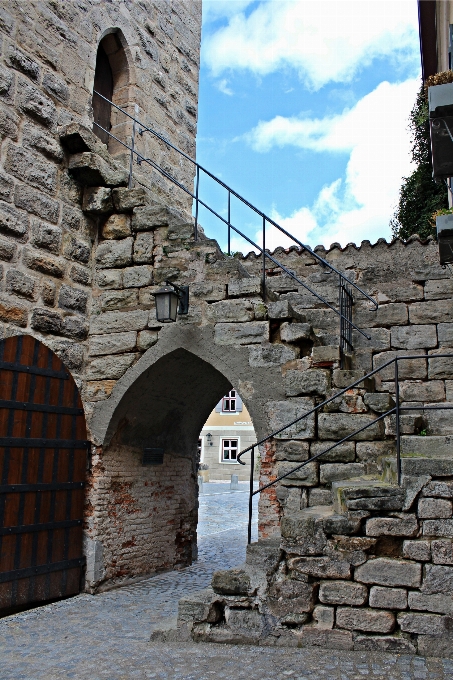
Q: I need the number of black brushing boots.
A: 0